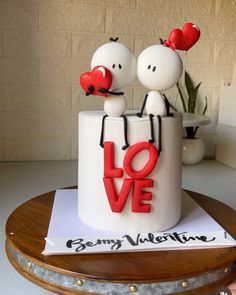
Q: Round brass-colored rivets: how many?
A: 5